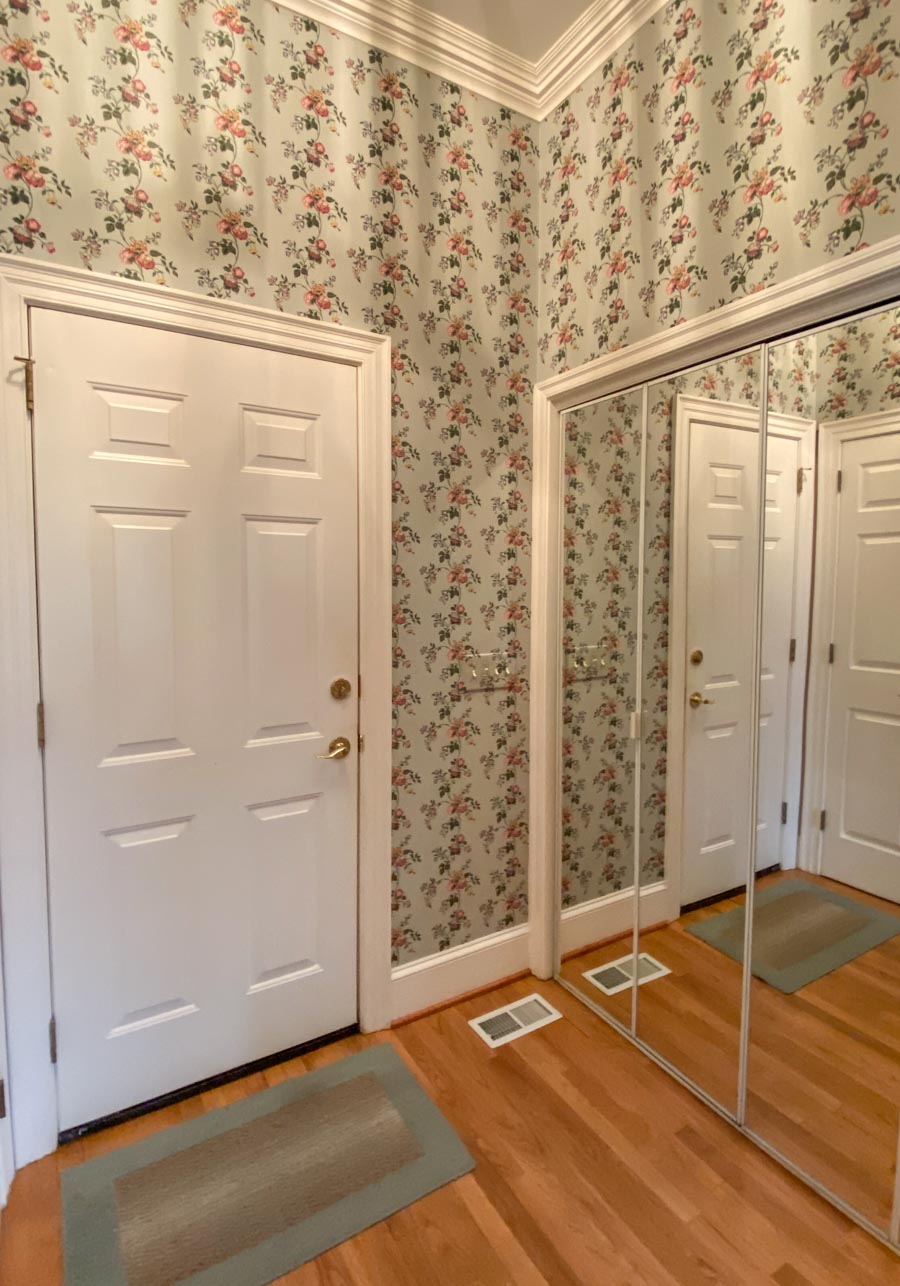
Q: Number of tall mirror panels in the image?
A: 3